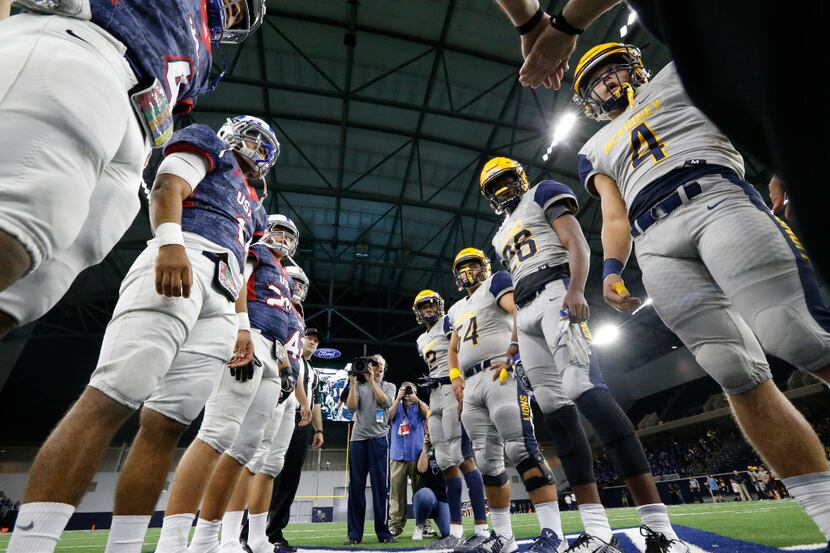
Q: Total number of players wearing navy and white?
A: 4